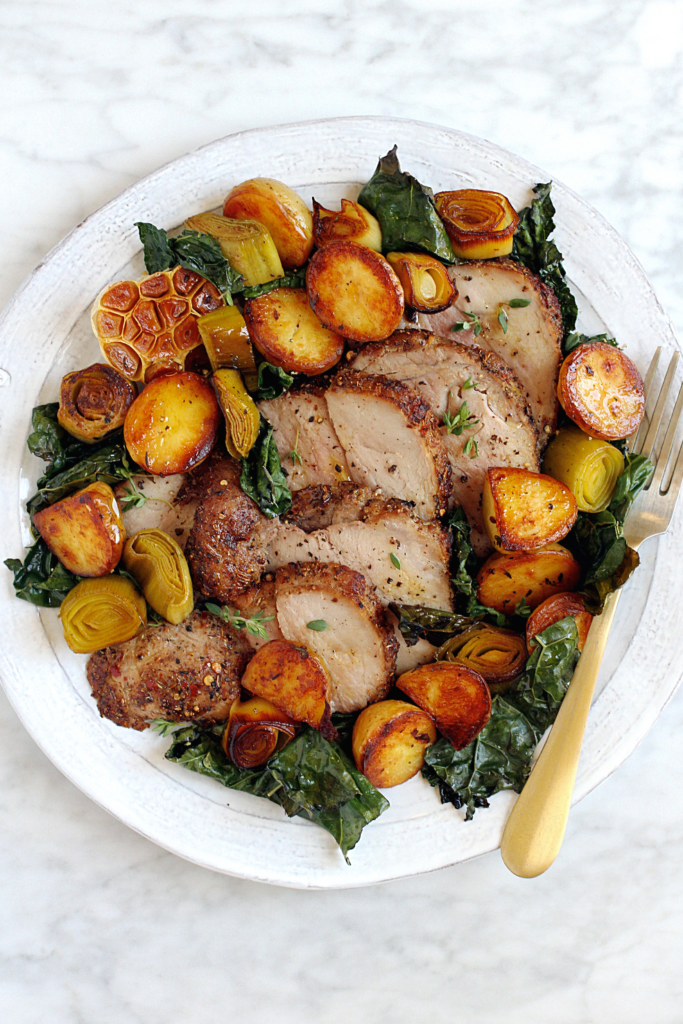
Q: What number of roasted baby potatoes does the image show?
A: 12